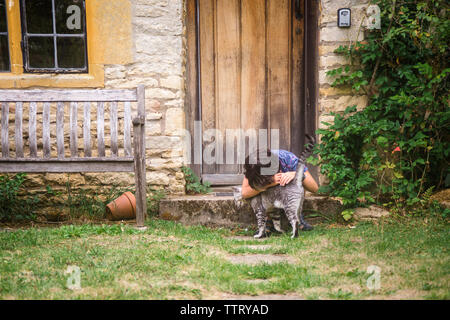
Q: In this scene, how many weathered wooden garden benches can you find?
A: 1